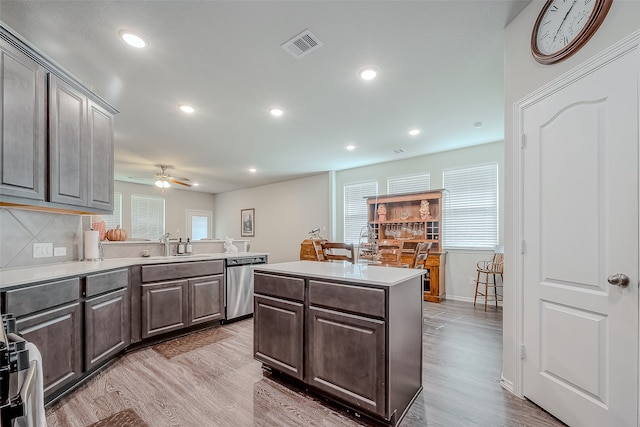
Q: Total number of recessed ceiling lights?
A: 8